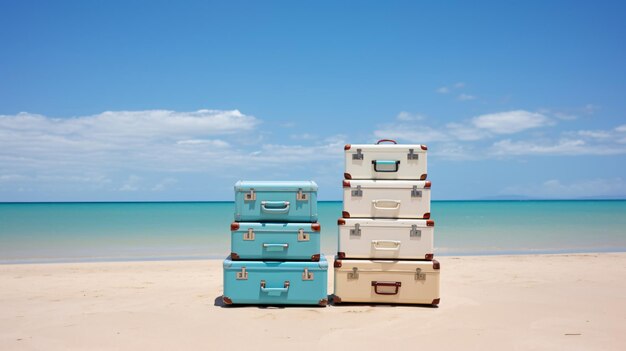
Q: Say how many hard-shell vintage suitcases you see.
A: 7